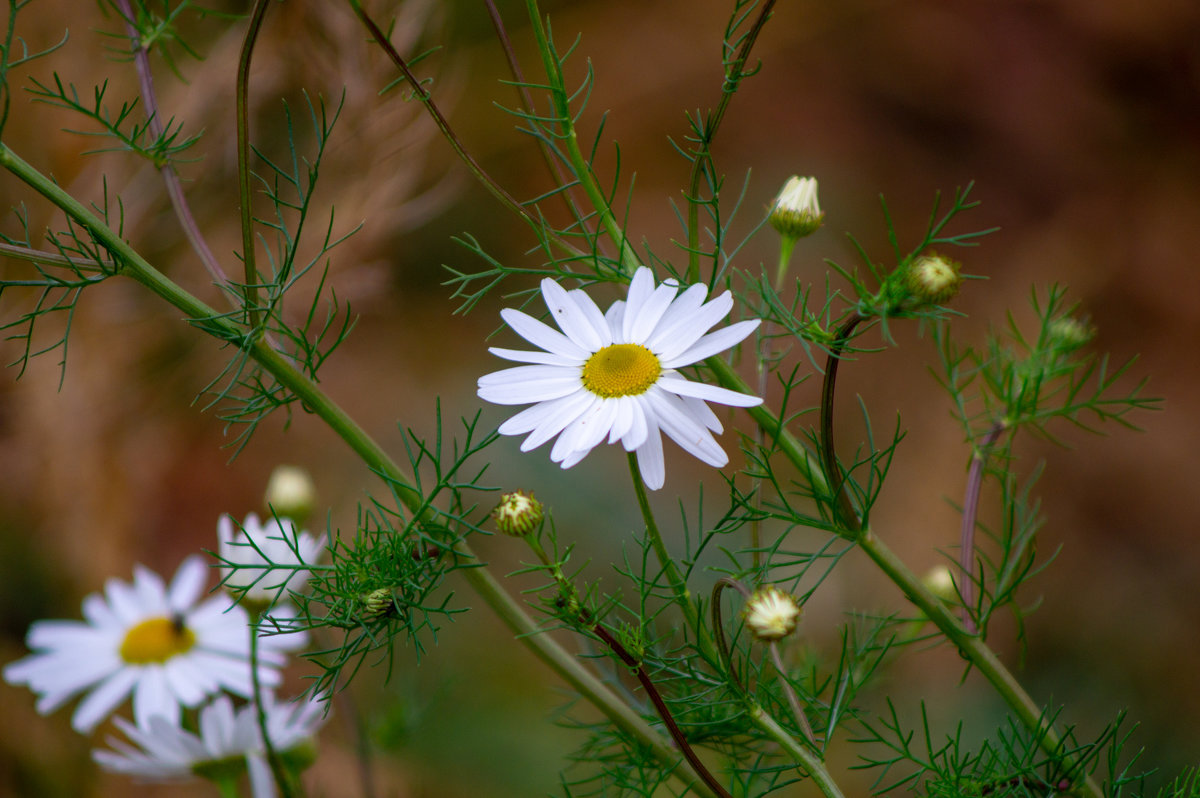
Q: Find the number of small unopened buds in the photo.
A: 8